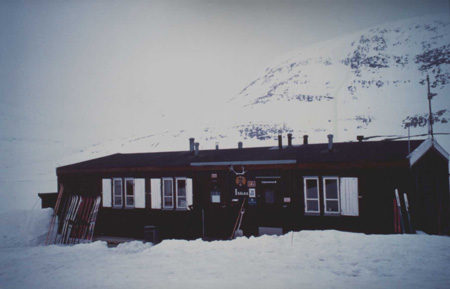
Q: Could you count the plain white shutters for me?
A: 5